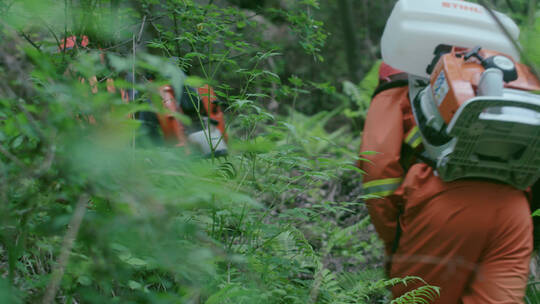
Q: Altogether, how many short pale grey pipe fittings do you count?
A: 1